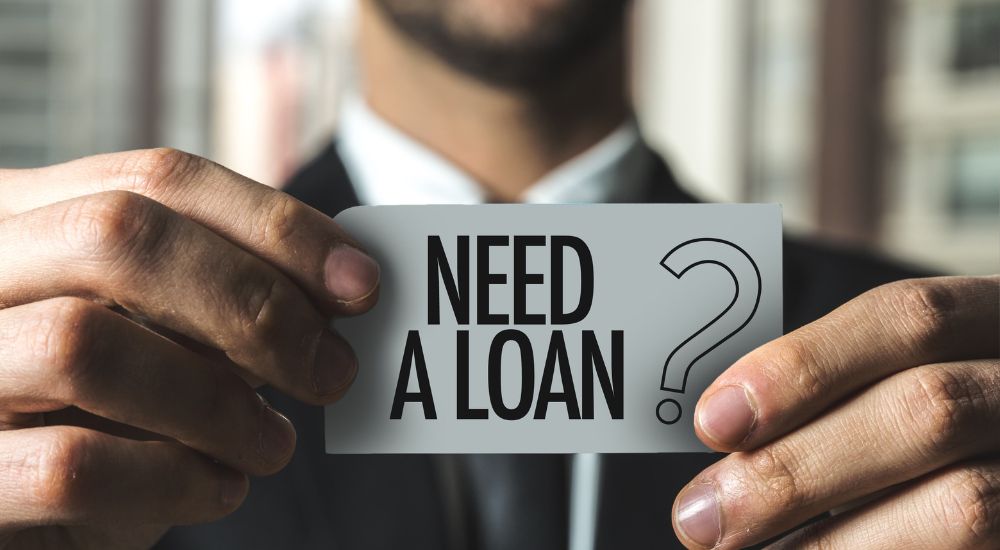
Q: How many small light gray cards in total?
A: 1